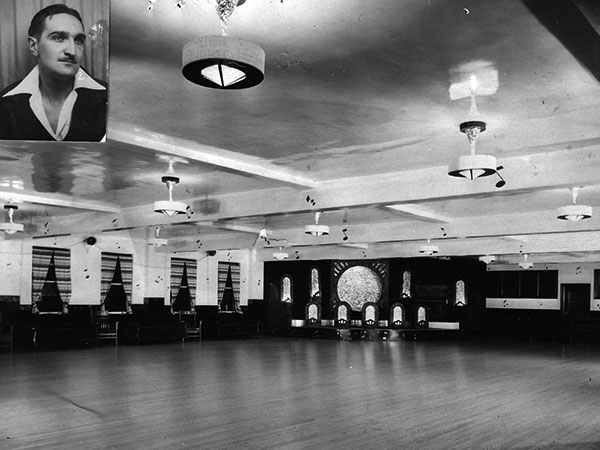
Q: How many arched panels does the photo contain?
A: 9